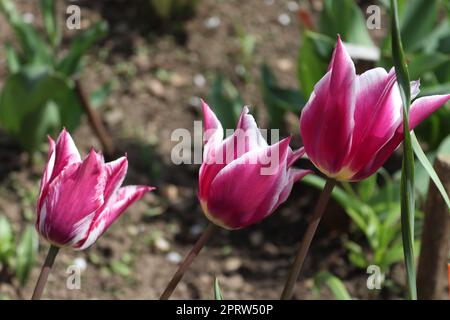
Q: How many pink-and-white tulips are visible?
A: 3